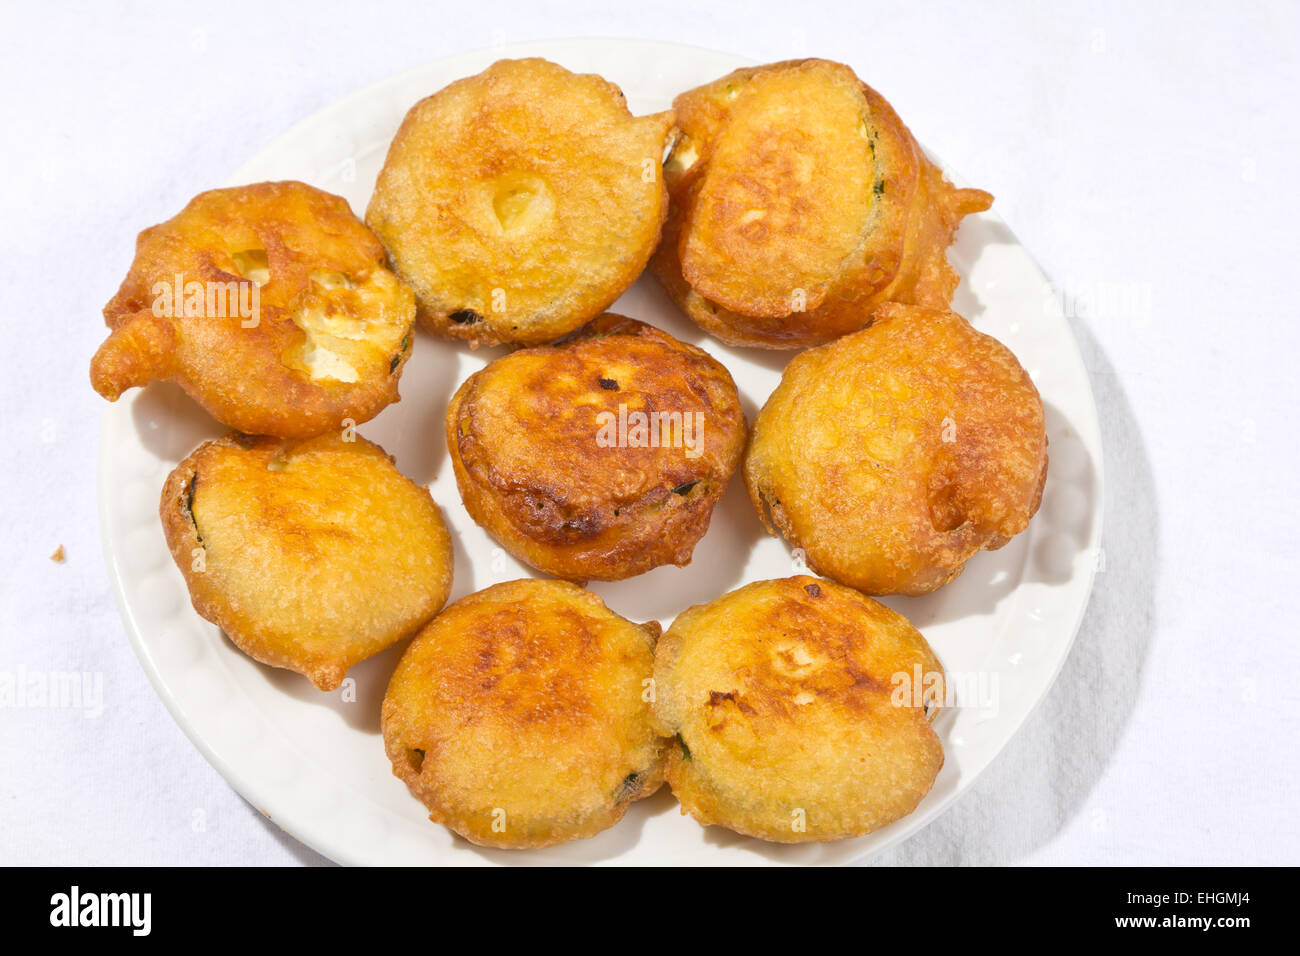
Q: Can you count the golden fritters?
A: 8